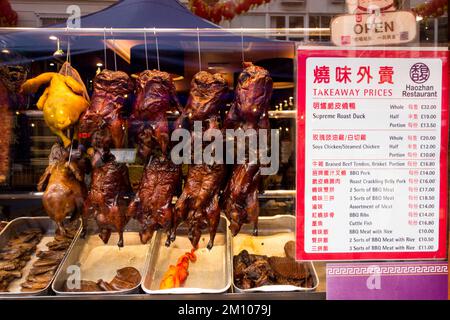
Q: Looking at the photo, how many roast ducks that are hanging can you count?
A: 8